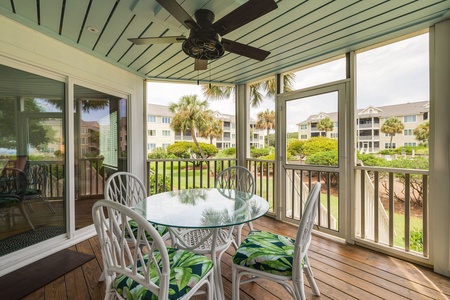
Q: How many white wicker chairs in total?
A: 4